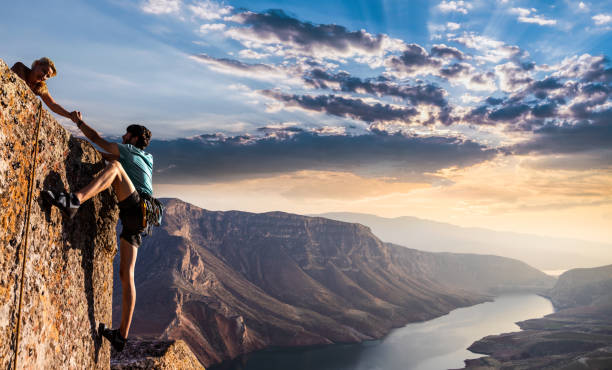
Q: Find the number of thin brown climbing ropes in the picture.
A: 1